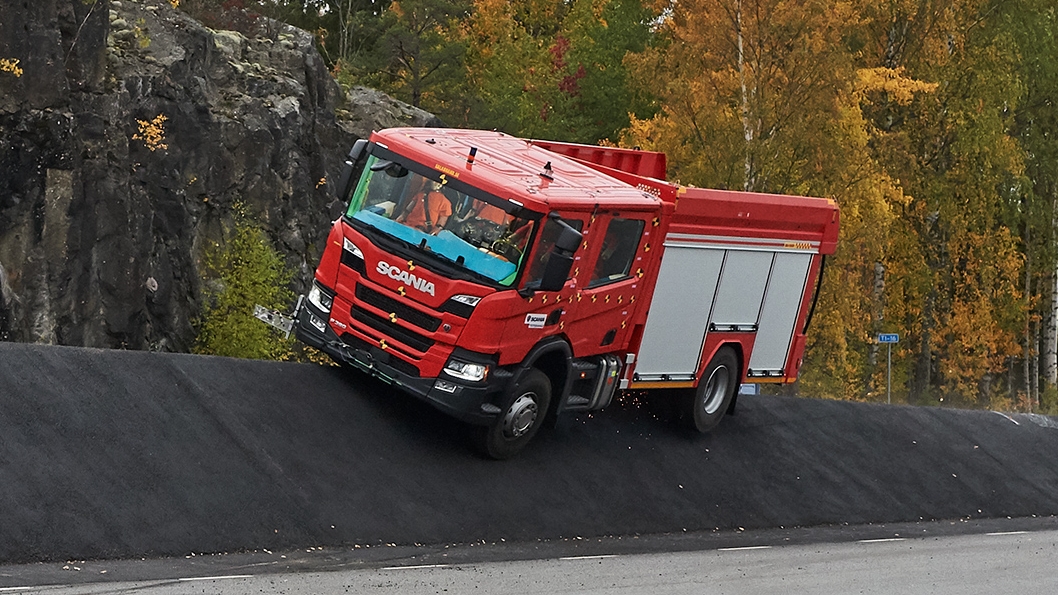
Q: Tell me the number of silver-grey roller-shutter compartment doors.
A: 3